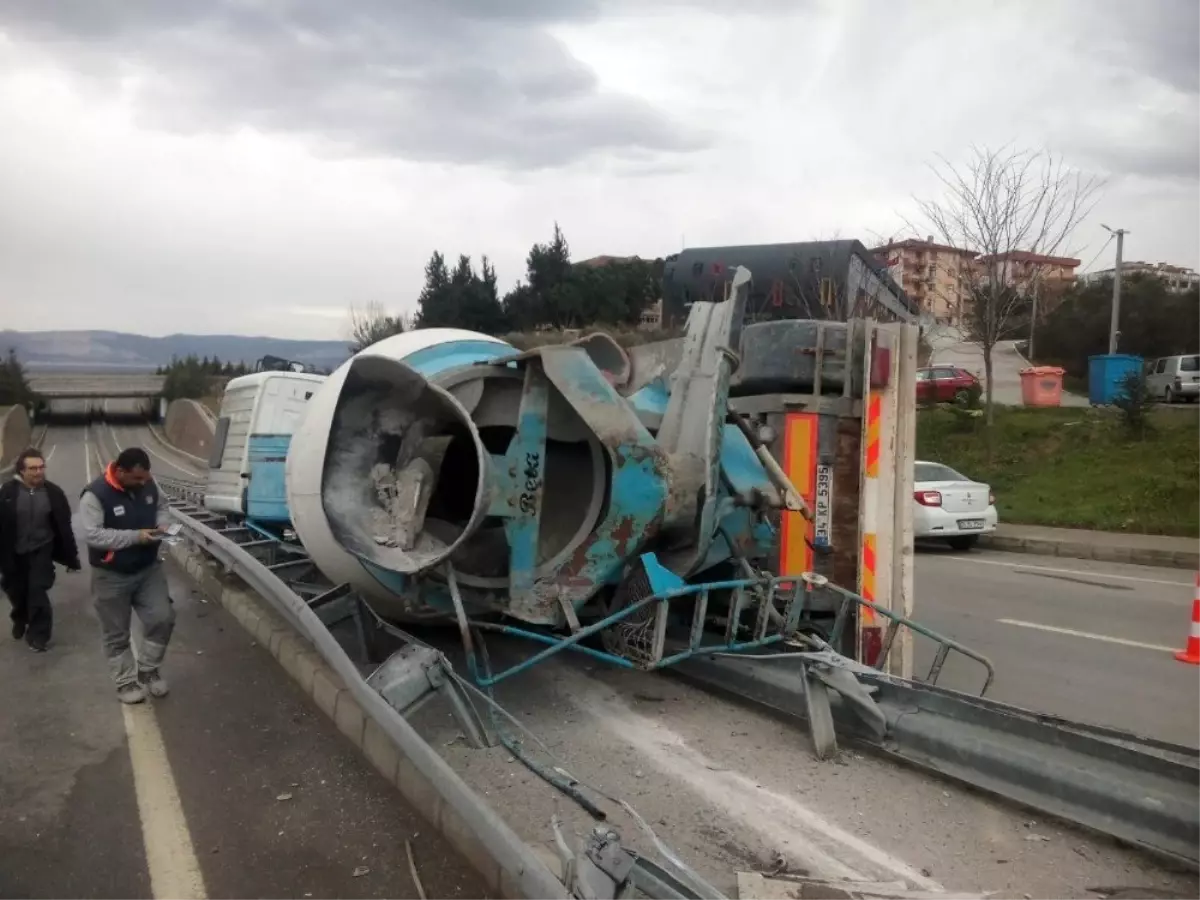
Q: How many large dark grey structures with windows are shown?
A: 1